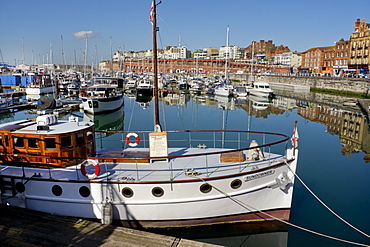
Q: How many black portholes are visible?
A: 7